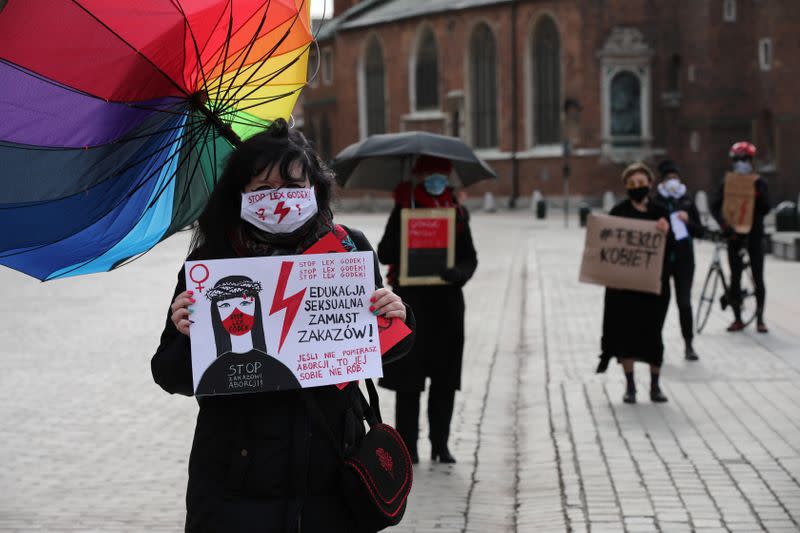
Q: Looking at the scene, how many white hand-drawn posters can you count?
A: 1